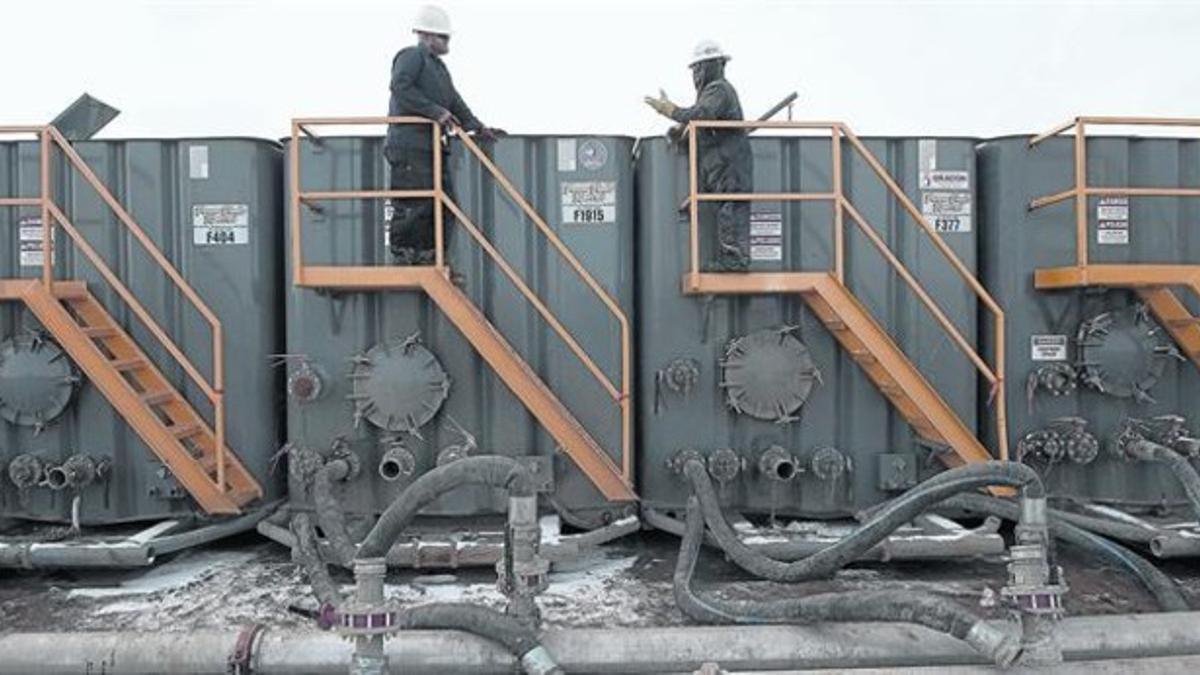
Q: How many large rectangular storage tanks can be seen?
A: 4